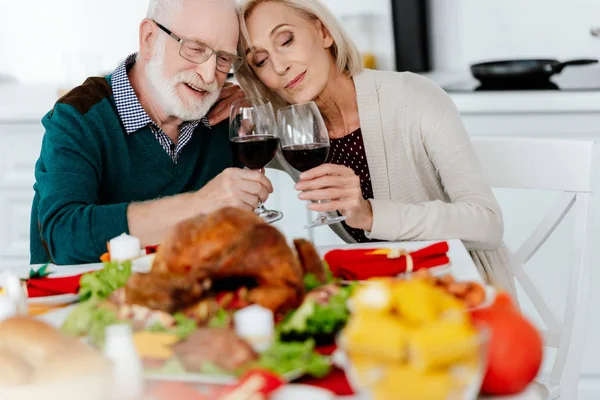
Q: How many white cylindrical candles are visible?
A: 2